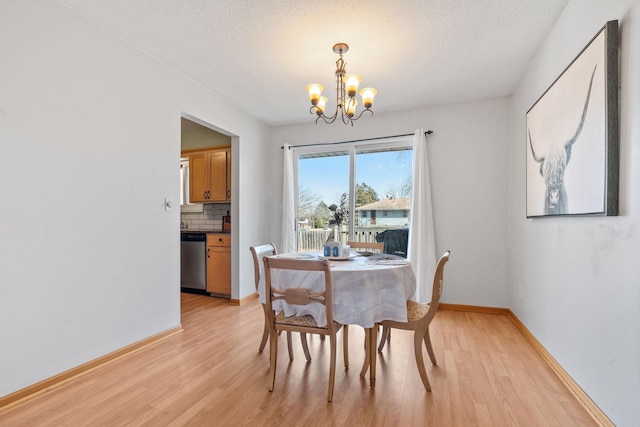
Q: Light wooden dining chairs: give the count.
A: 4